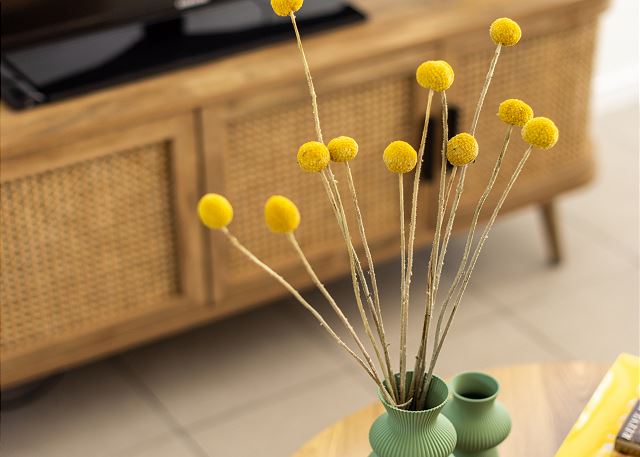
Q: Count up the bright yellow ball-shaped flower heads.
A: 11